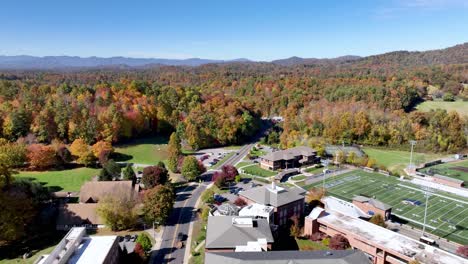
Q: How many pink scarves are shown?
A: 0